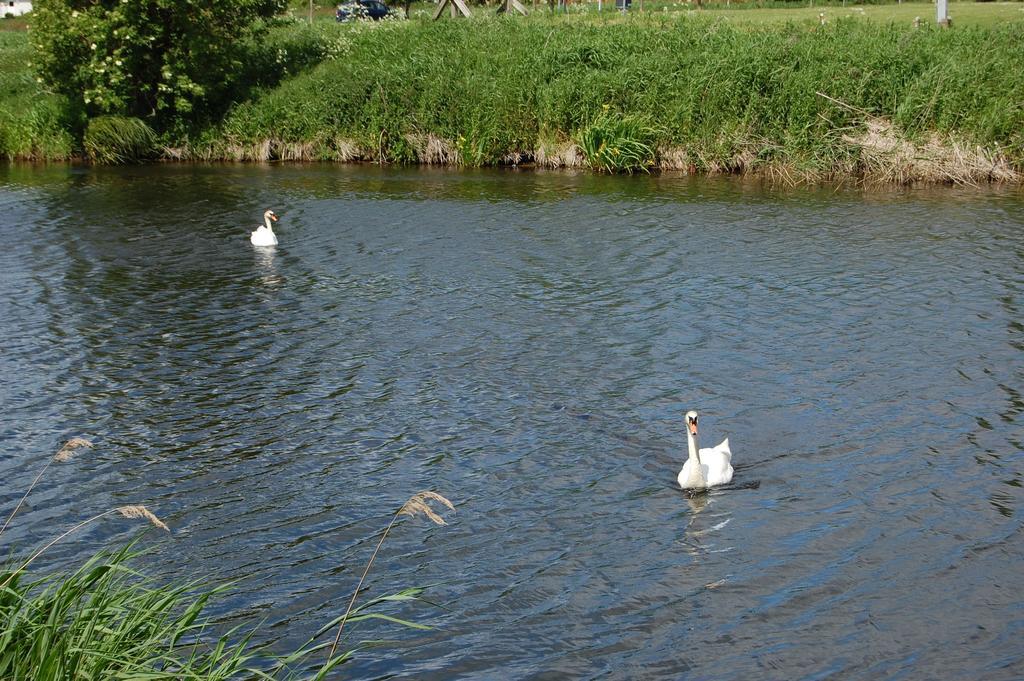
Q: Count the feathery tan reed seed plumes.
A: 3